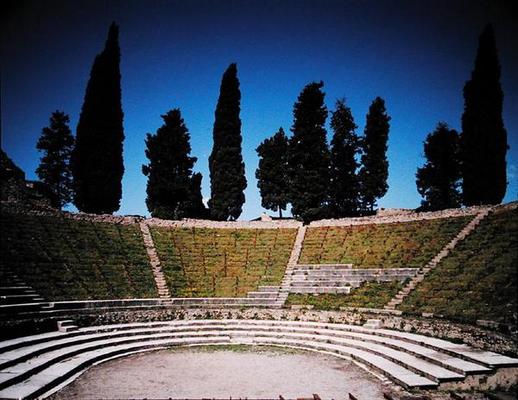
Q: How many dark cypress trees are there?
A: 10